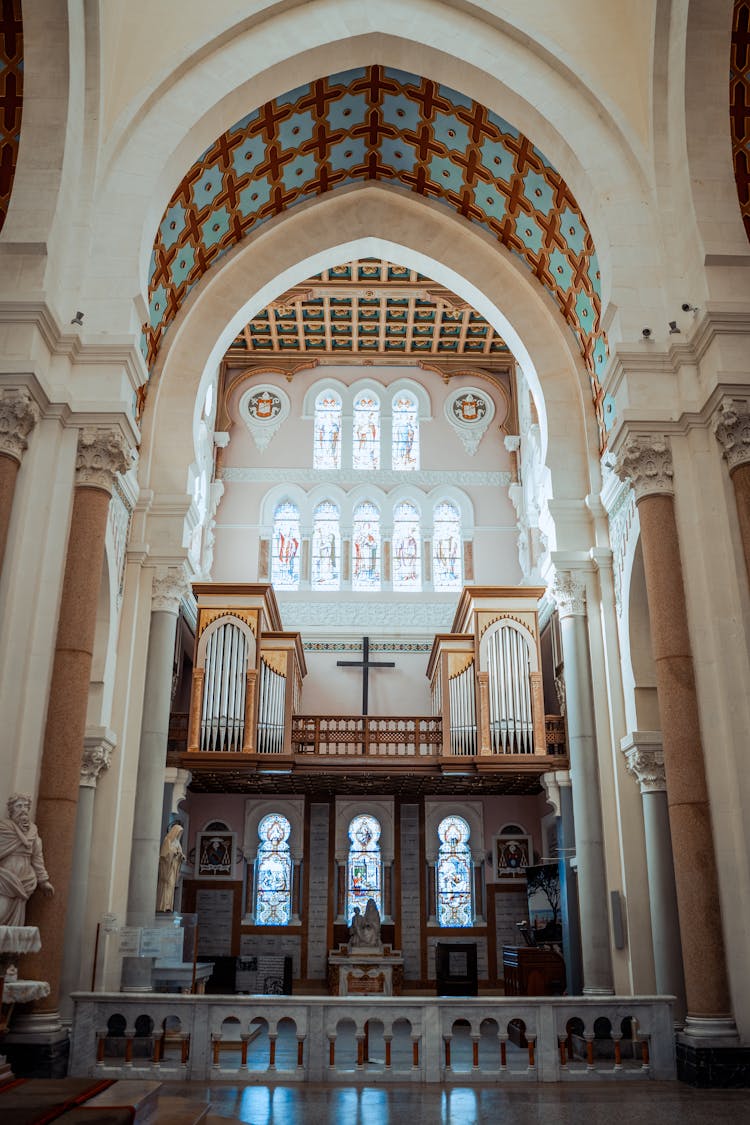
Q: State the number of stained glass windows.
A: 11